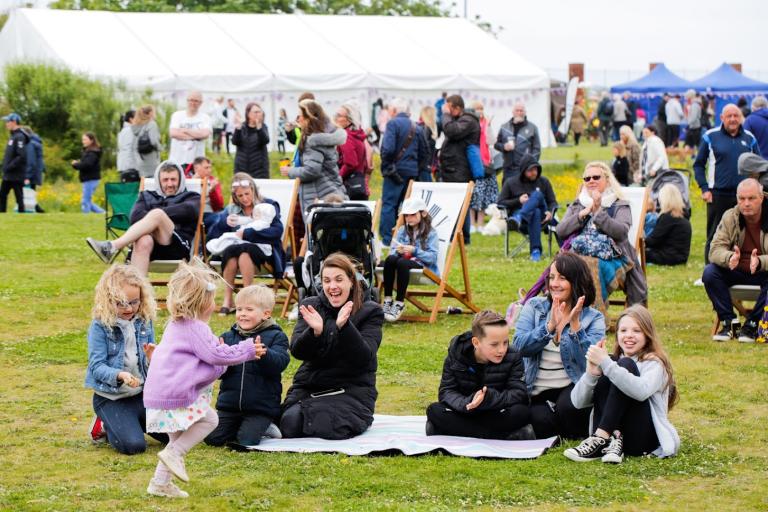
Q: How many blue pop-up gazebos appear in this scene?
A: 2